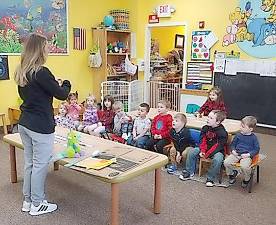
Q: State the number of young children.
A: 11